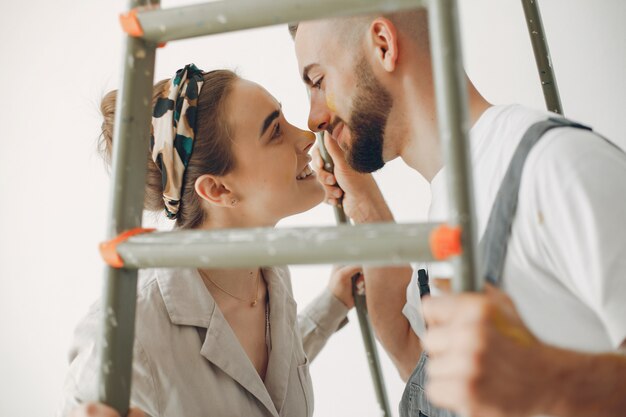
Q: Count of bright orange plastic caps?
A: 3